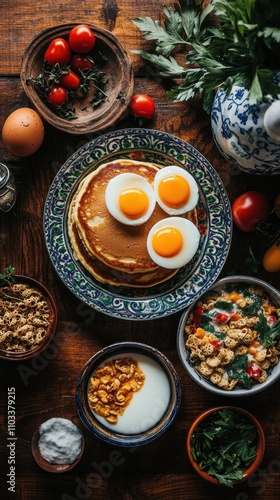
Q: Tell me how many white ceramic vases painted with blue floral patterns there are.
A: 1